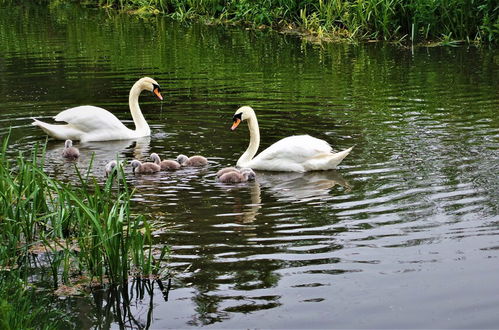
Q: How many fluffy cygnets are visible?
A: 7